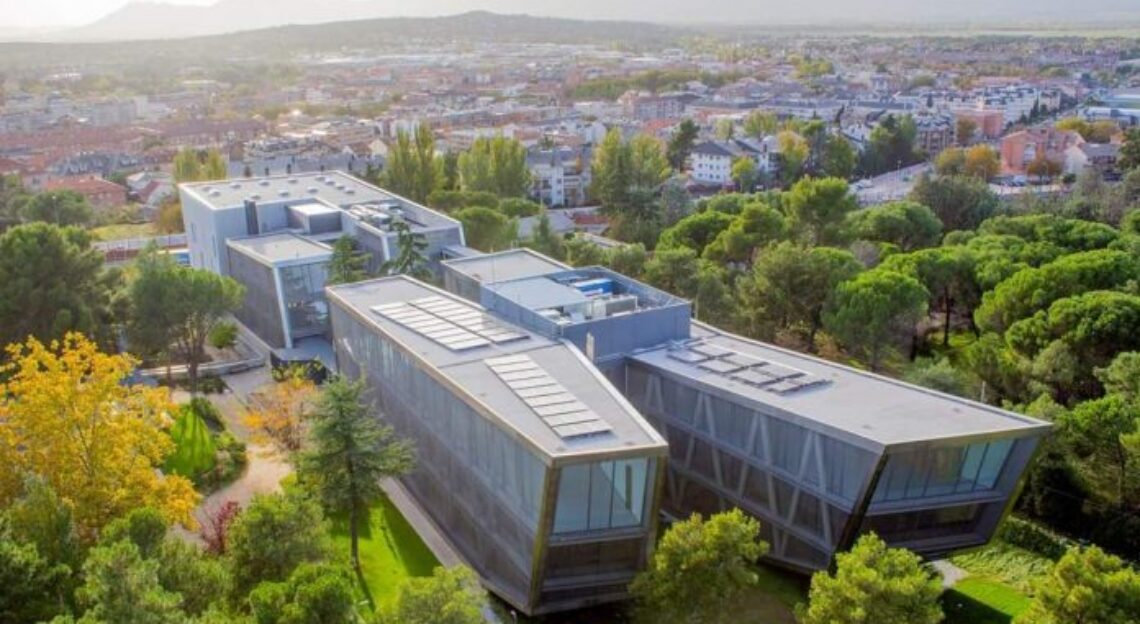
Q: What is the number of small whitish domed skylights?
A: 12